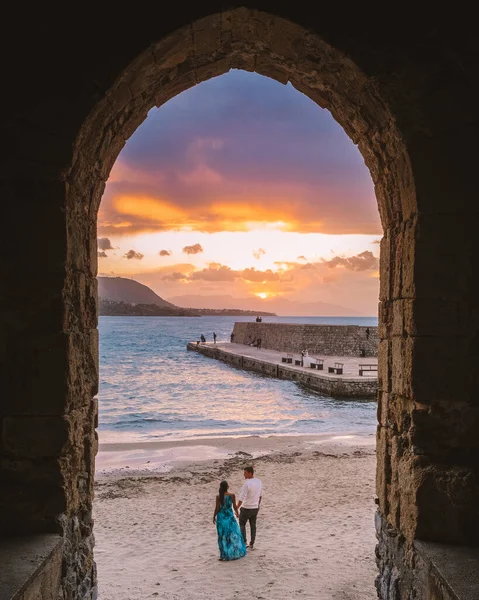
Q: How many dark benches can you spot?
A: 5